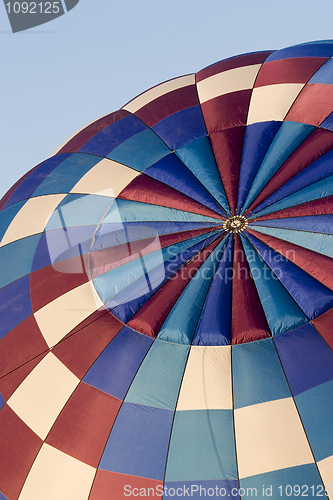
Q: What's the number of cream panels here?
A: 12